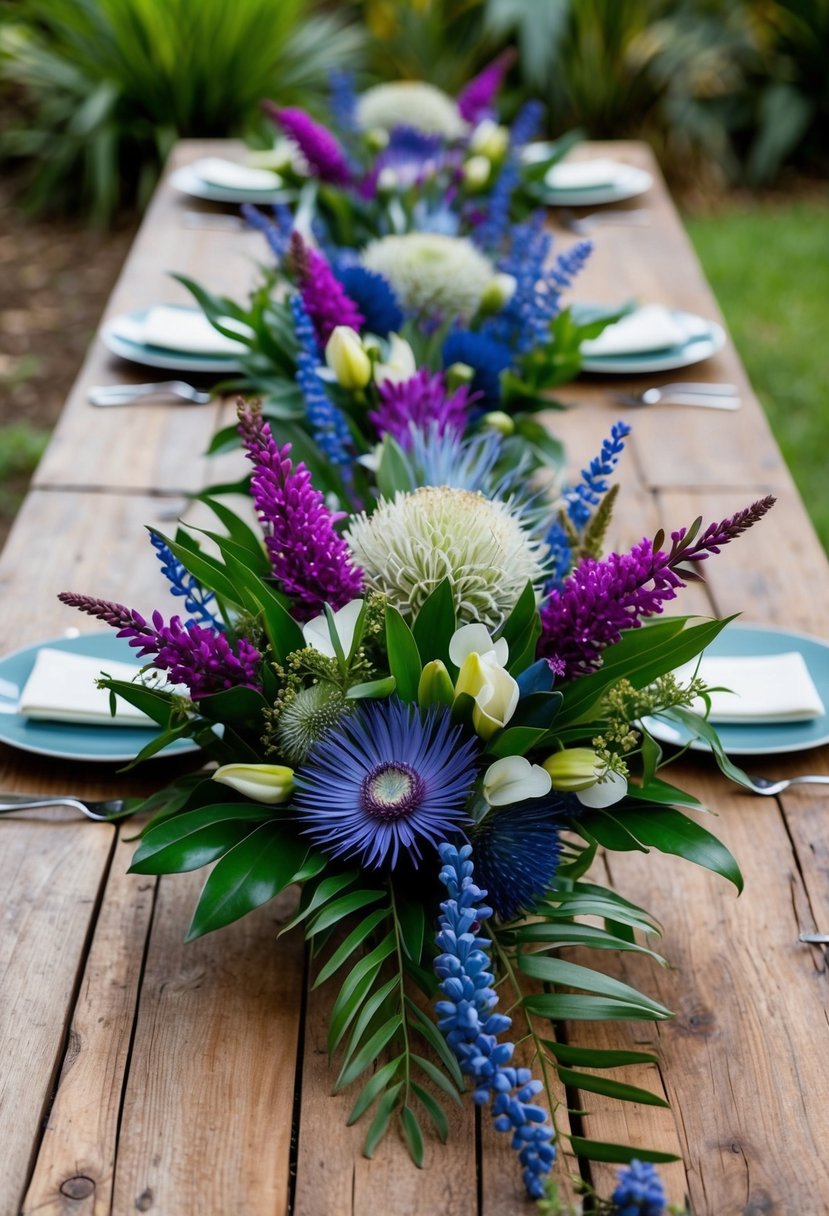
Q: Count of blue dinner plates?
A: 6